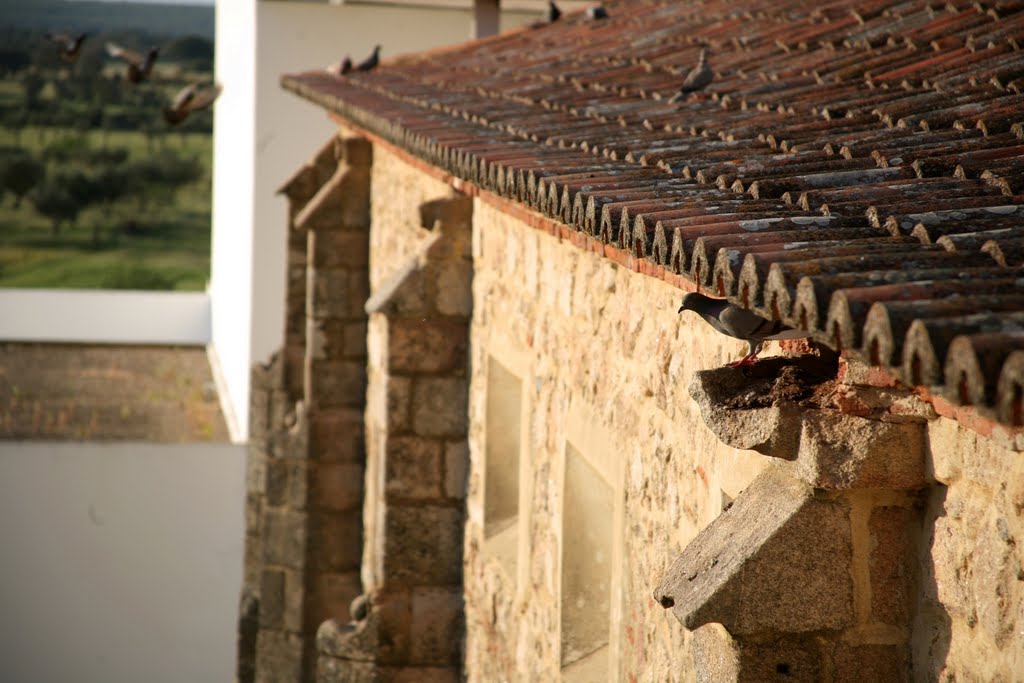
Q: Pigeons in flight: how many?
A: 3